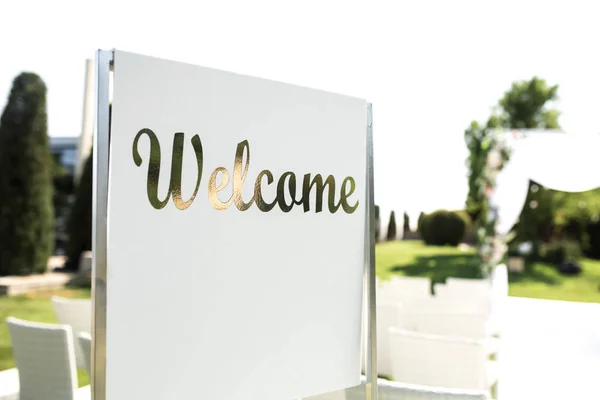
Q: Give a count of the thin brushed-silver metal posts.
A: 2